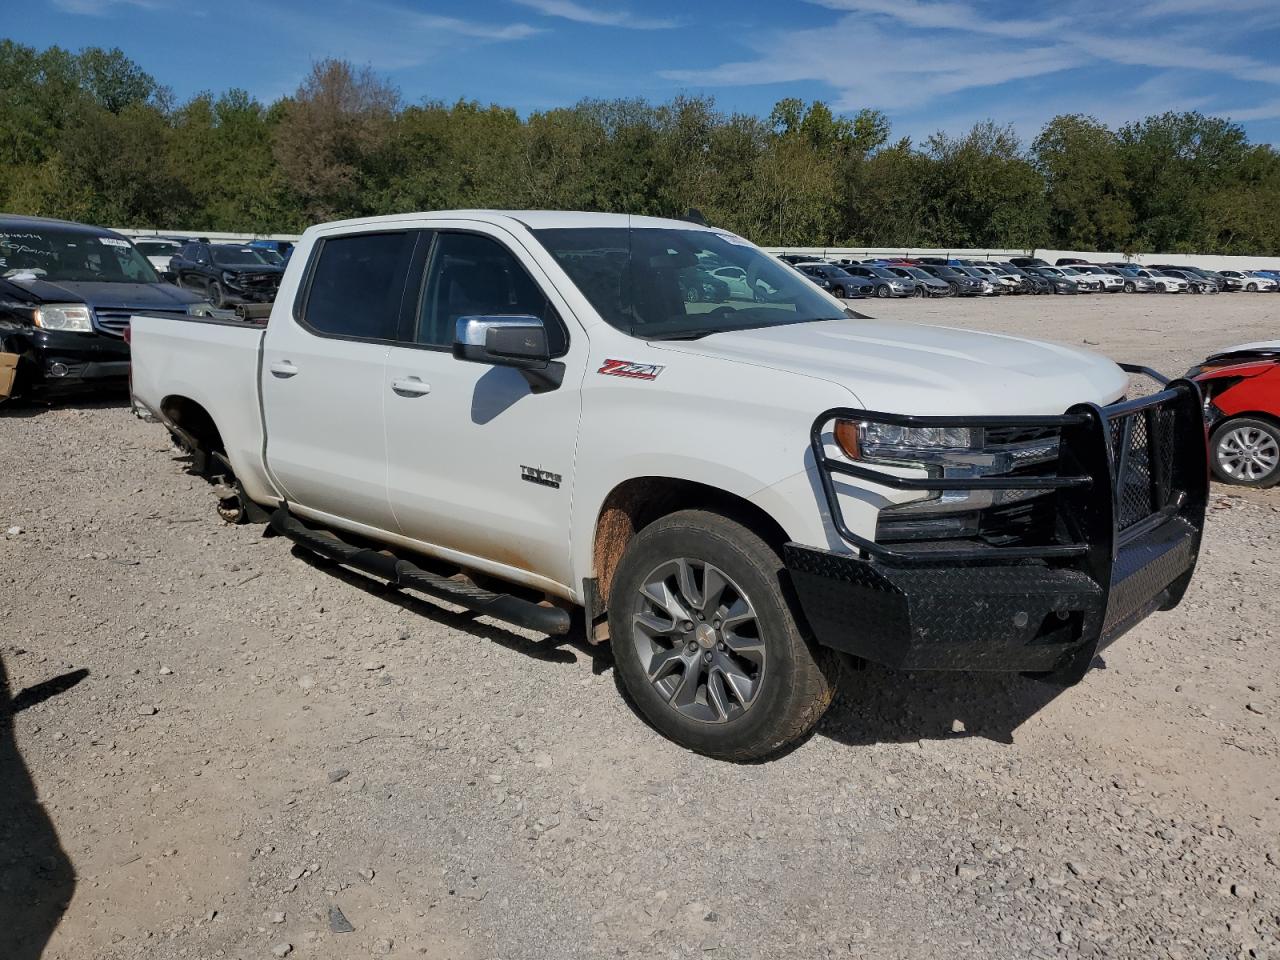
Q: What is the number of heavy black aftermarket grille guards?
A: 1